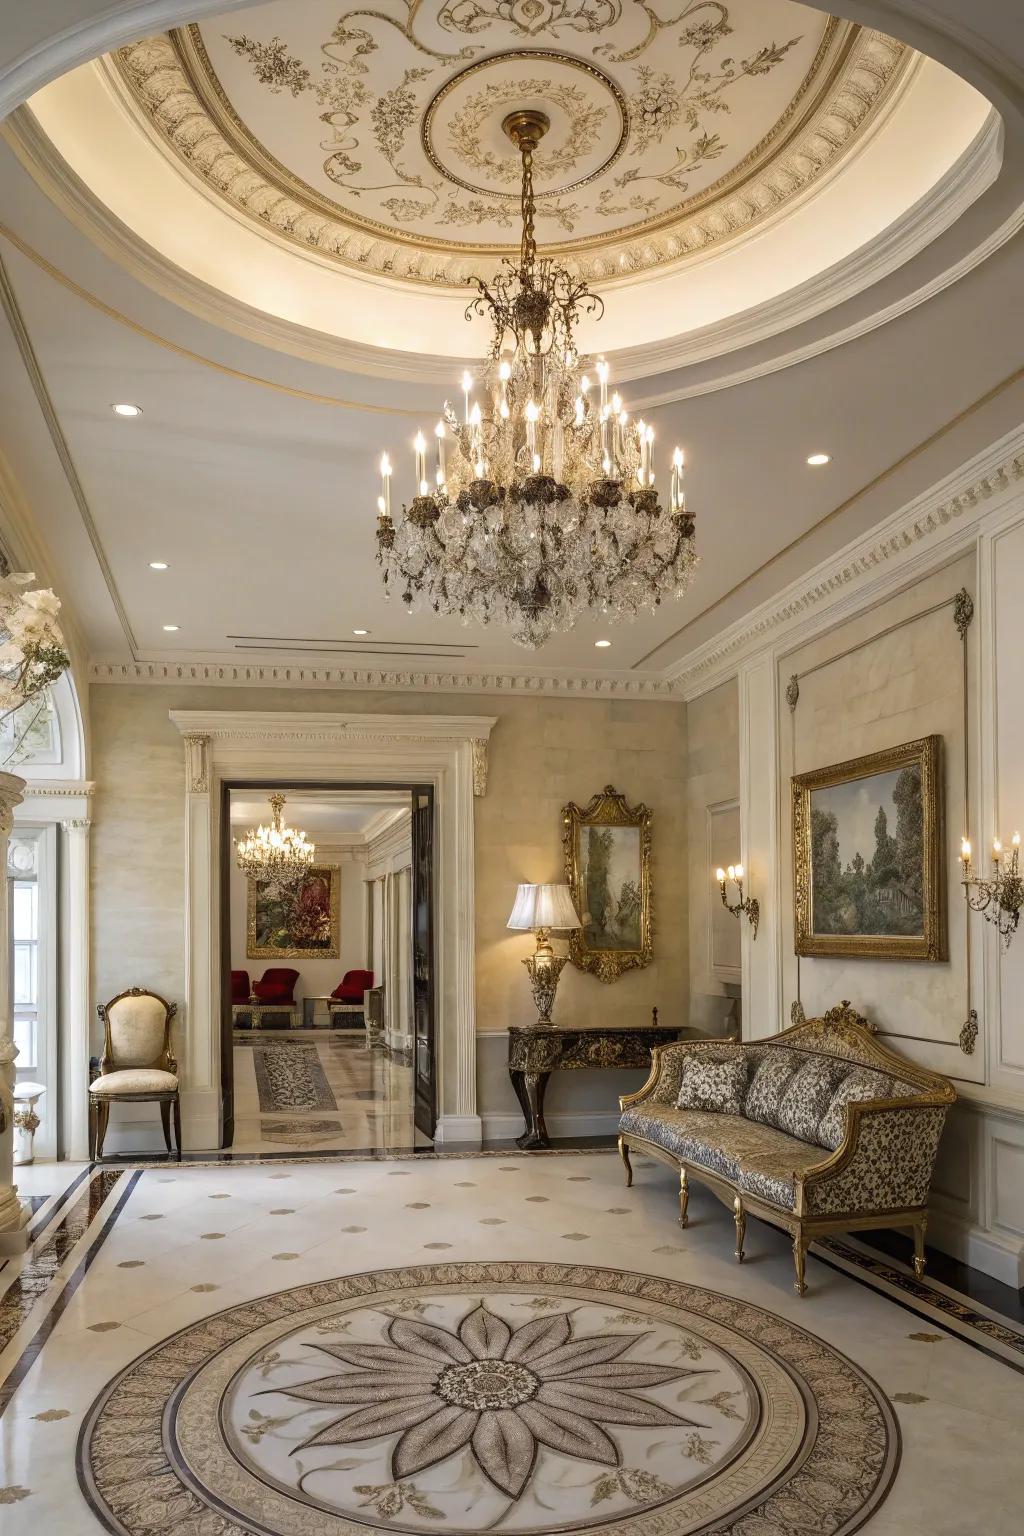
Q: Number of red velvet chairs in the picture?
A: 3